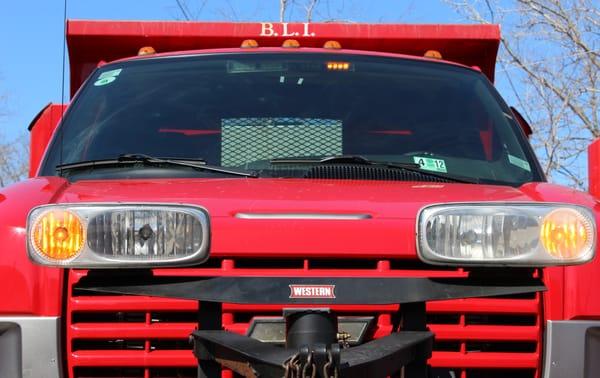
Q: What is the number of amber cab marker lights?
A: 5